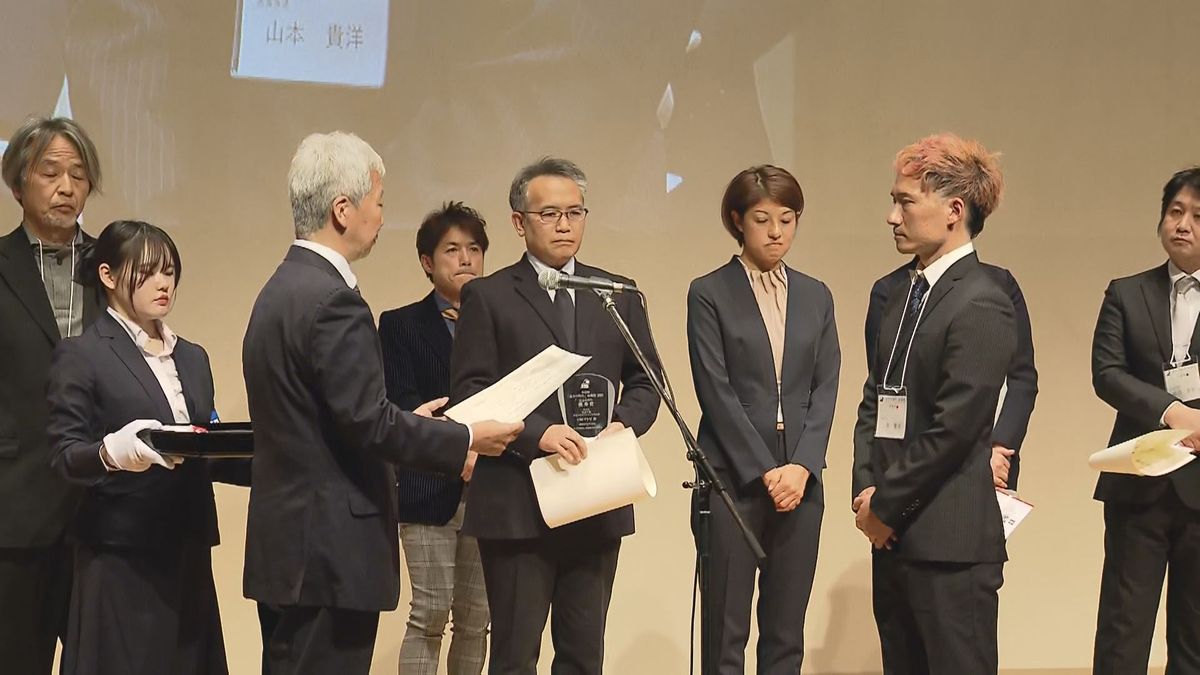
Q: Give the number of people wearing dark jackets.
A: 9